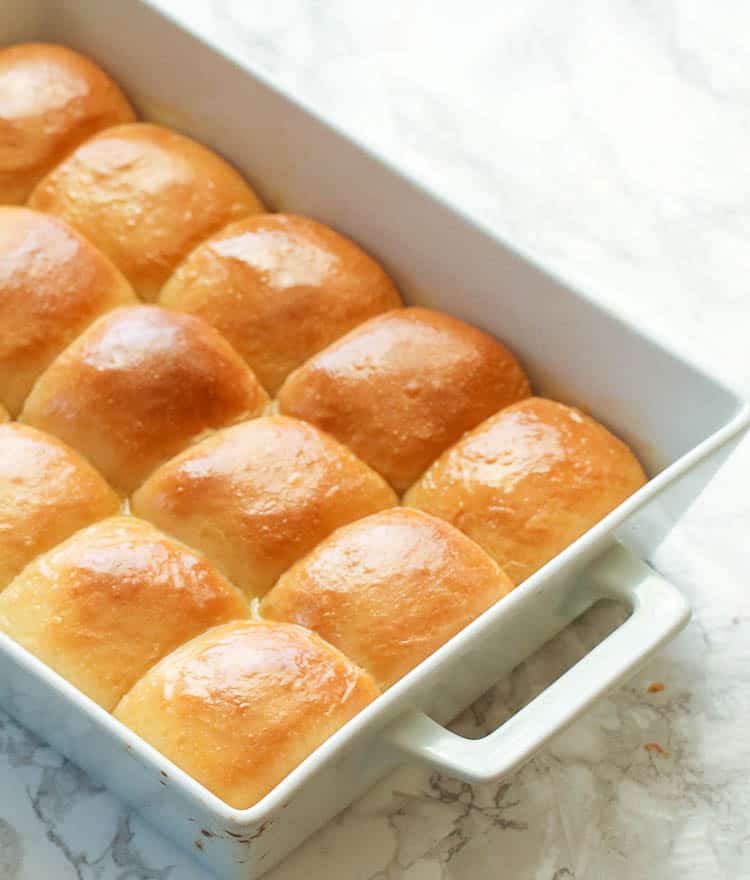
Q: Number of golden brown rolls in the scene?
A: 12